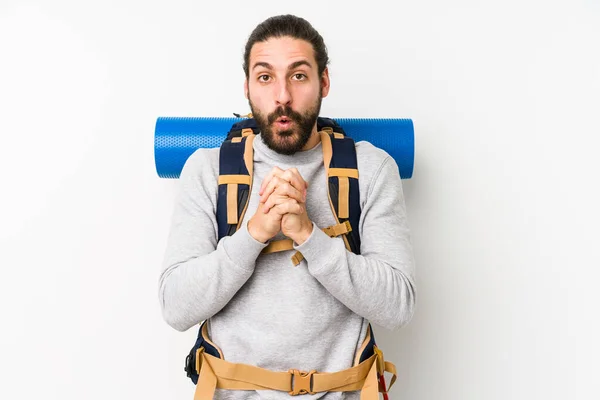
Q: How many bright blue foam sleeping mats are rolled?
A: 1